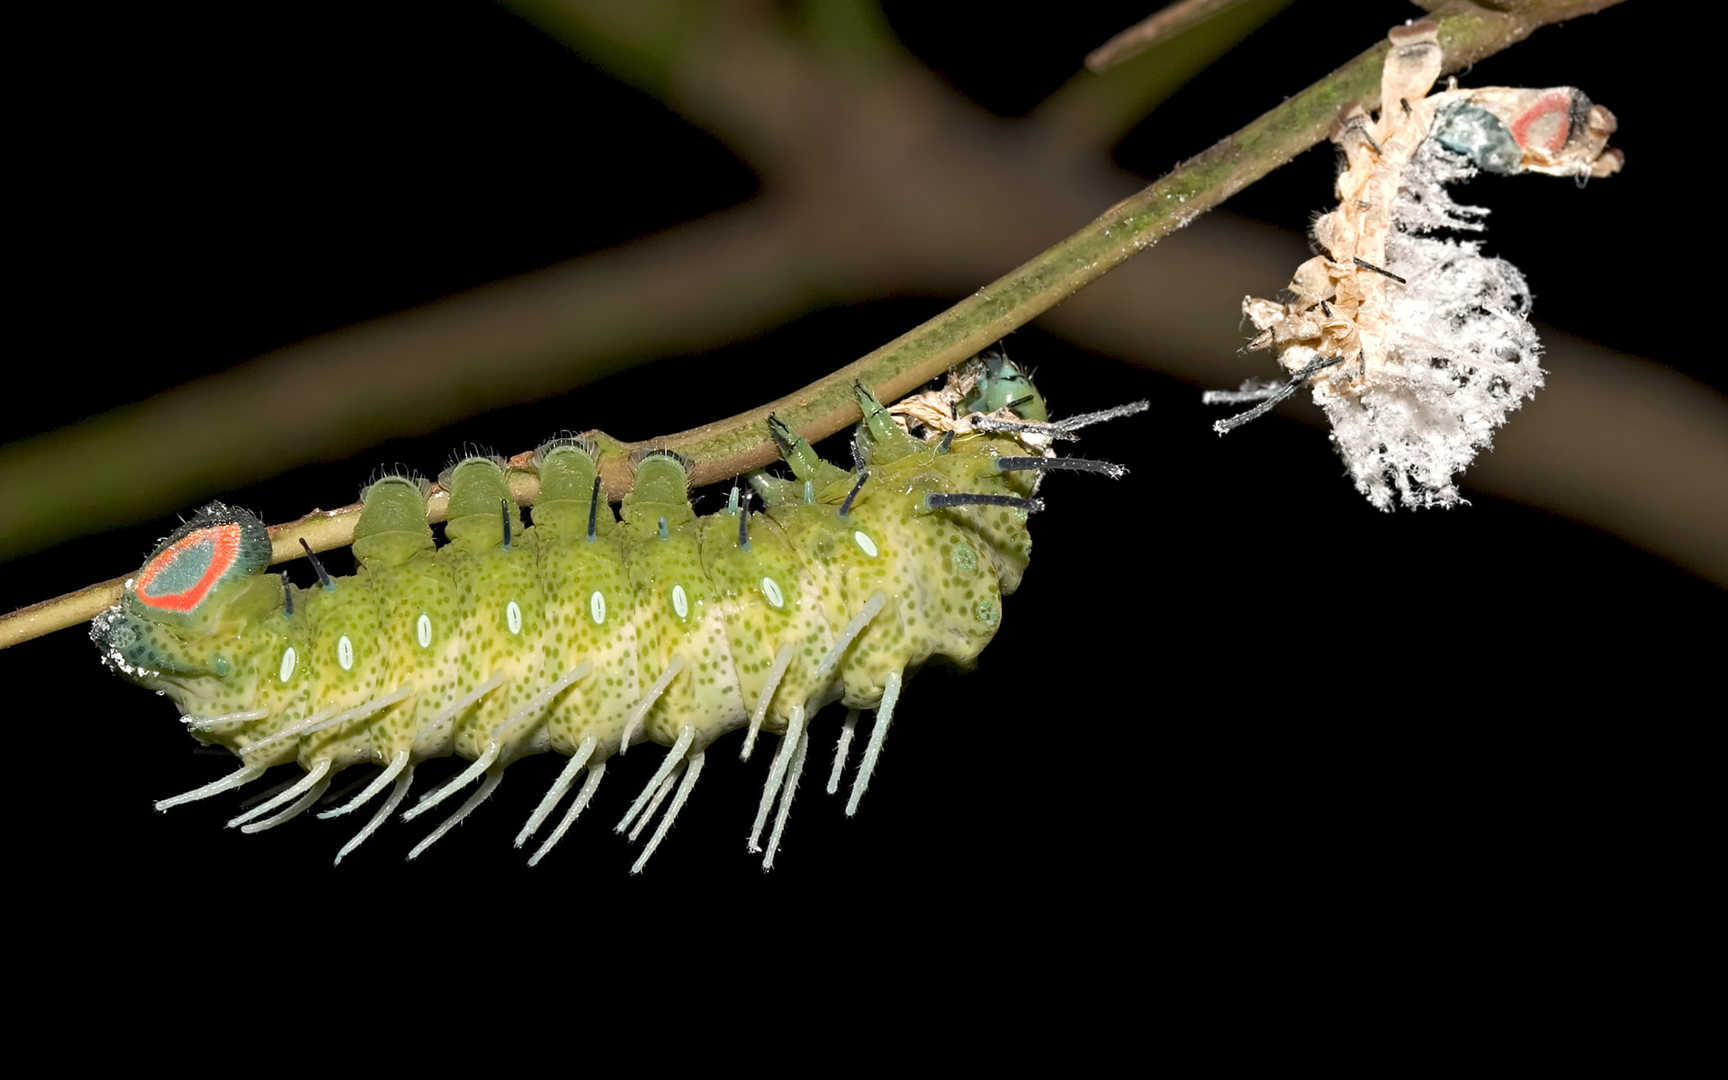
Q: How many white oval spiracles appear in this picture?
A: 8